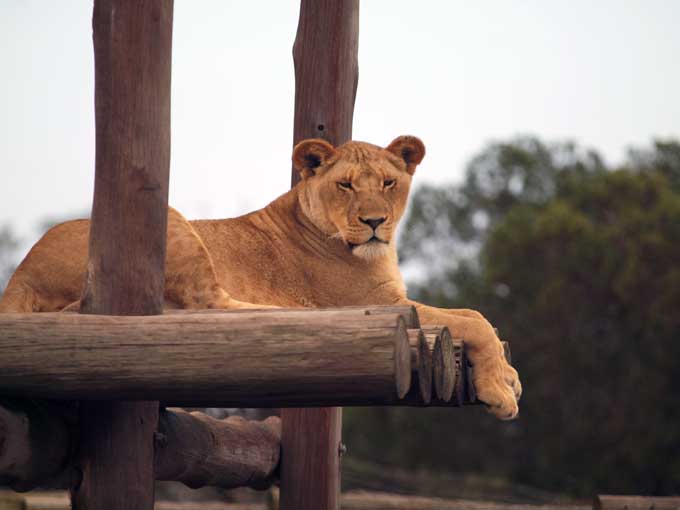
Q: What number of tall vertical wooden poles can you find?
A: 2